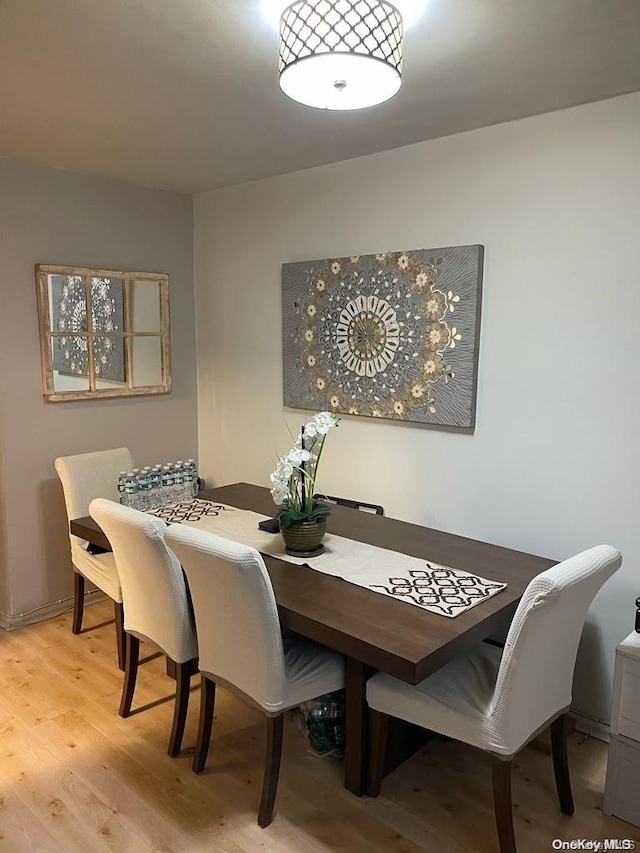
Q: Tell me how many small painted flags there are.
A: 0